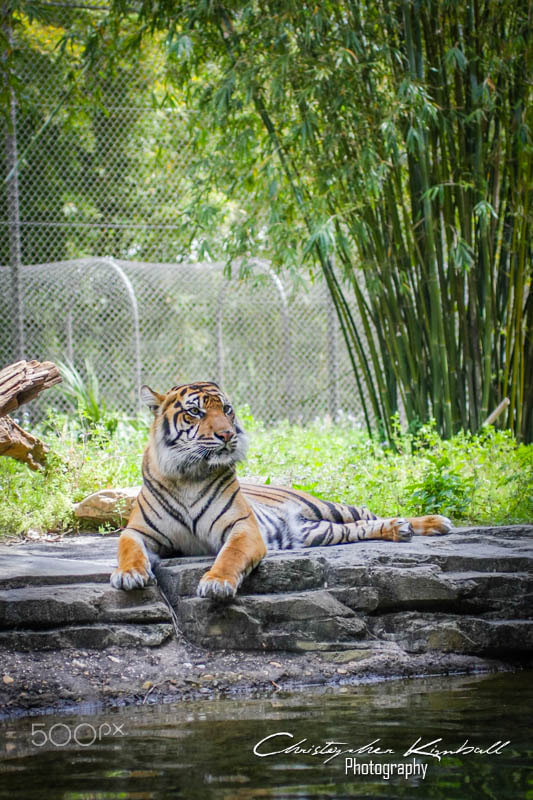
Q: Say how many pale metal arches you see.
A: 2